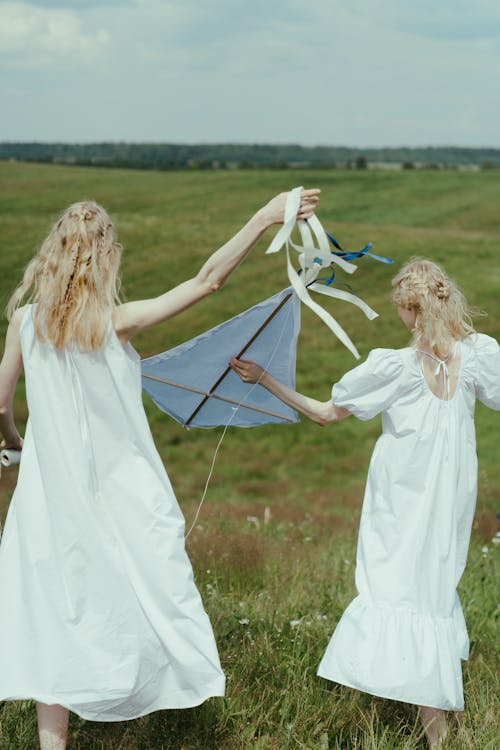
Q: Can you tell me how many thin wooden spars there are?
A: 2